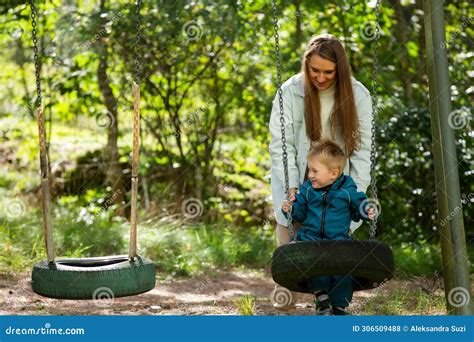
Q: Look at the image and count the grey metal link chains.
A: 4